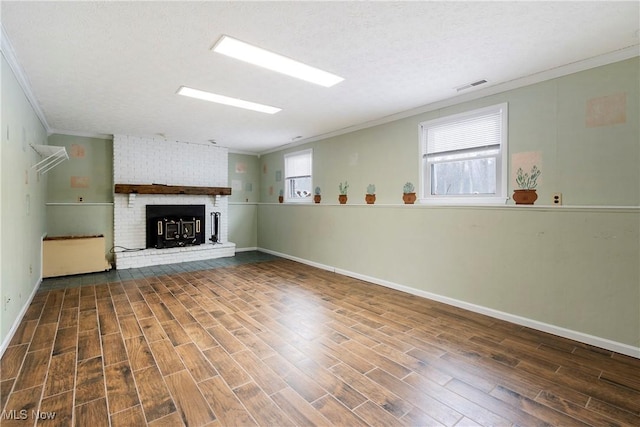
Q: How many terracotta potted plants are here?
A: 6